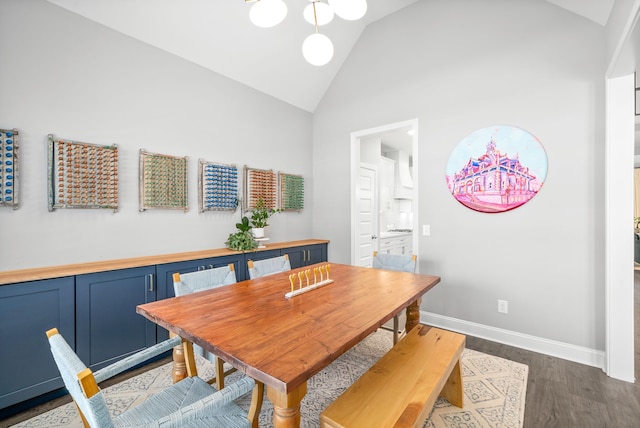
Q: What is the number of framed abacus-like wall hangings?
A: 6